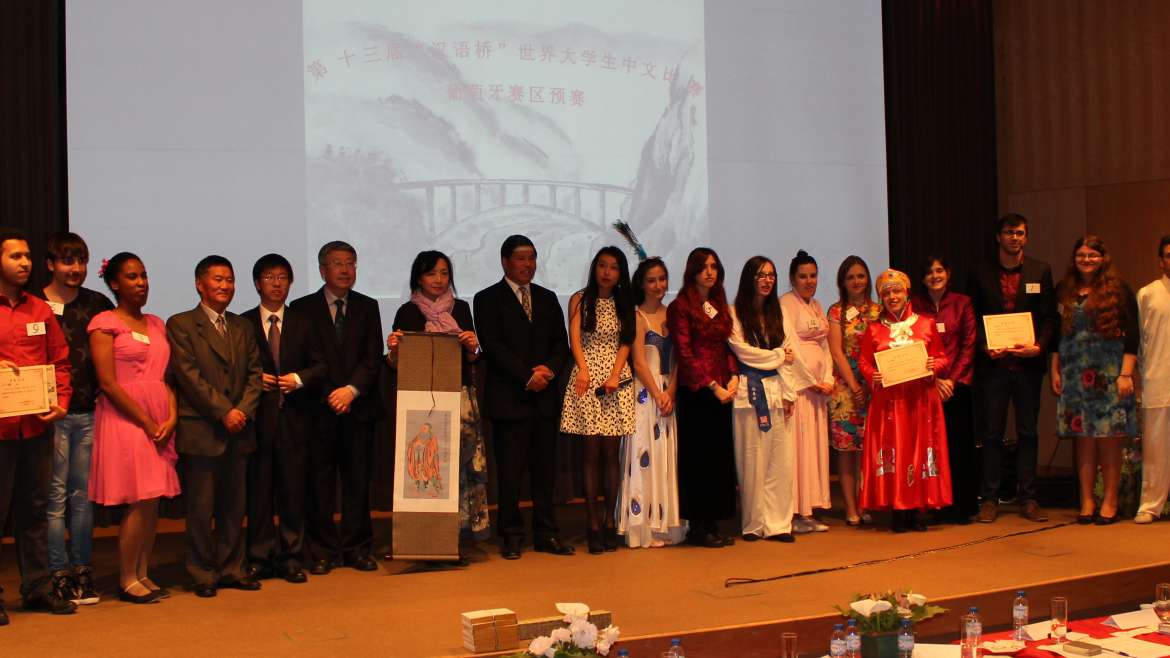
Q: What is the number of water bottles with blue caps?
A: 7